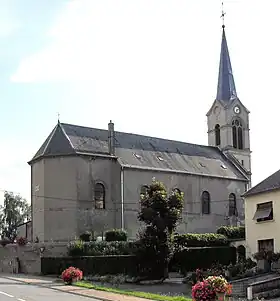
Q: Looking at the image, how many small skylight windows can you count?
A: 4